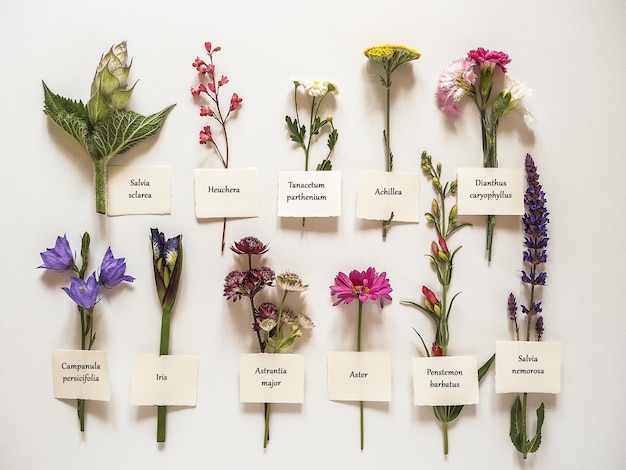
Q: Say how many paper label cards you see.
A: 11